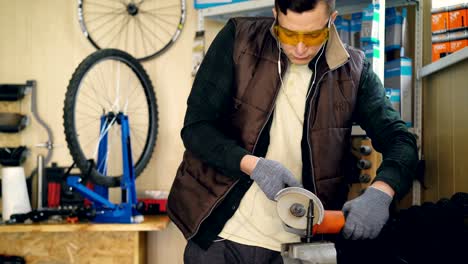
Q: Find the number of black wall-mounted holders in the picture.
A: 3